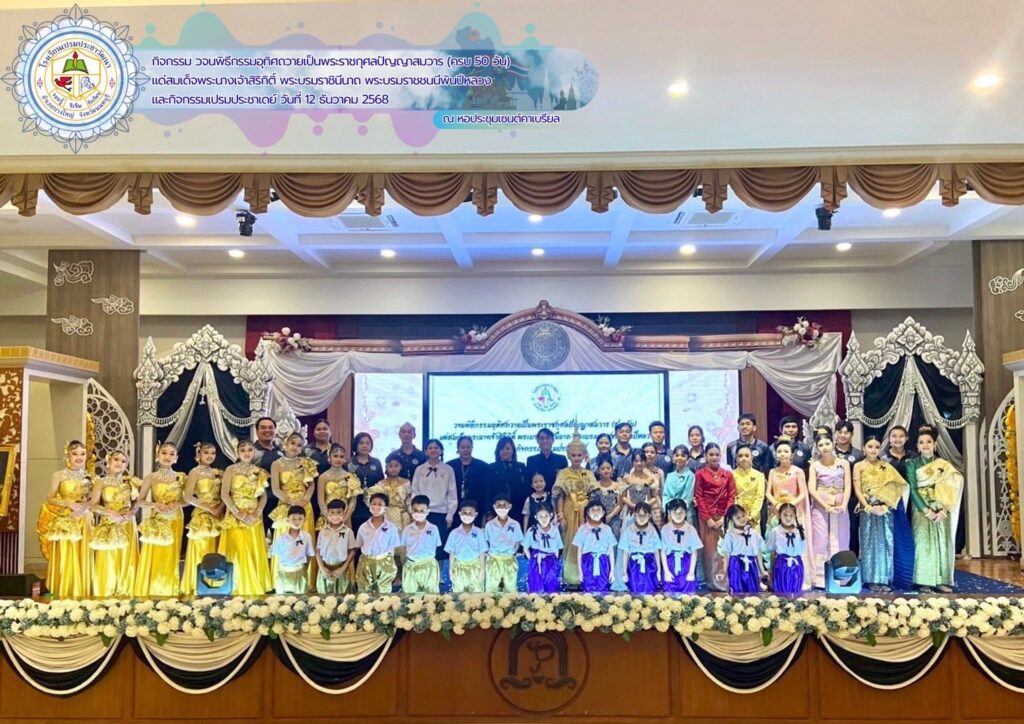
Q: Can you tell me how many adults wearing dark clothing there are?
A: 15